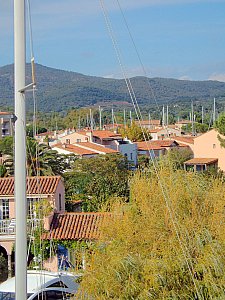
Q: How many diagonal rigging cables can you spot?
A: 3